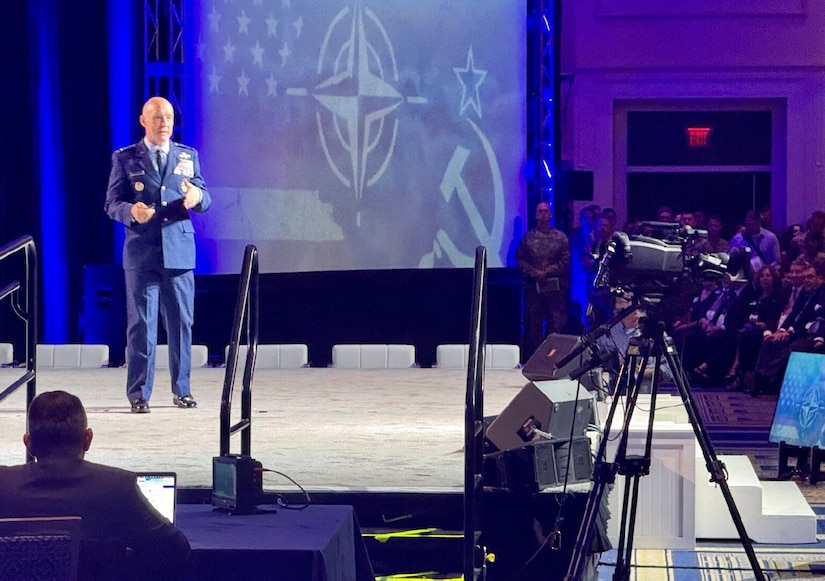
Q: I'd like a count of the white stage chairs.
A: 6